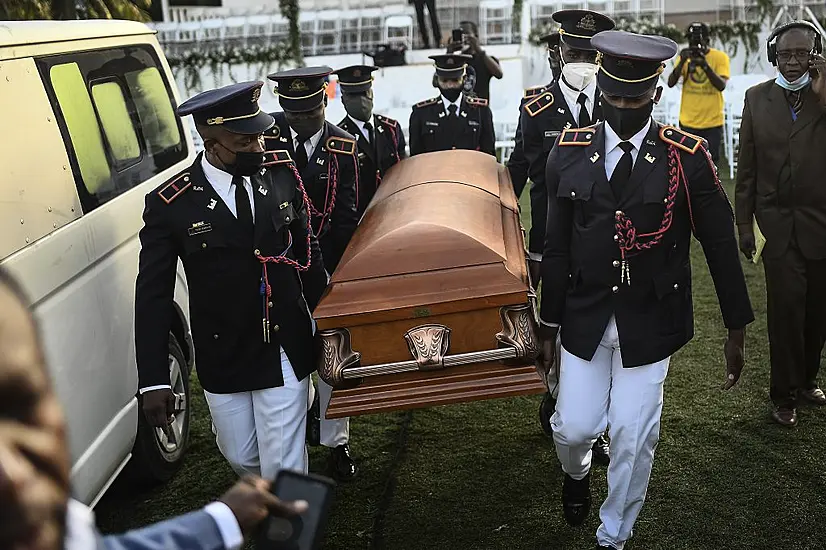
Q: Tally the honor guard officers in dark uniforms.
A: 7